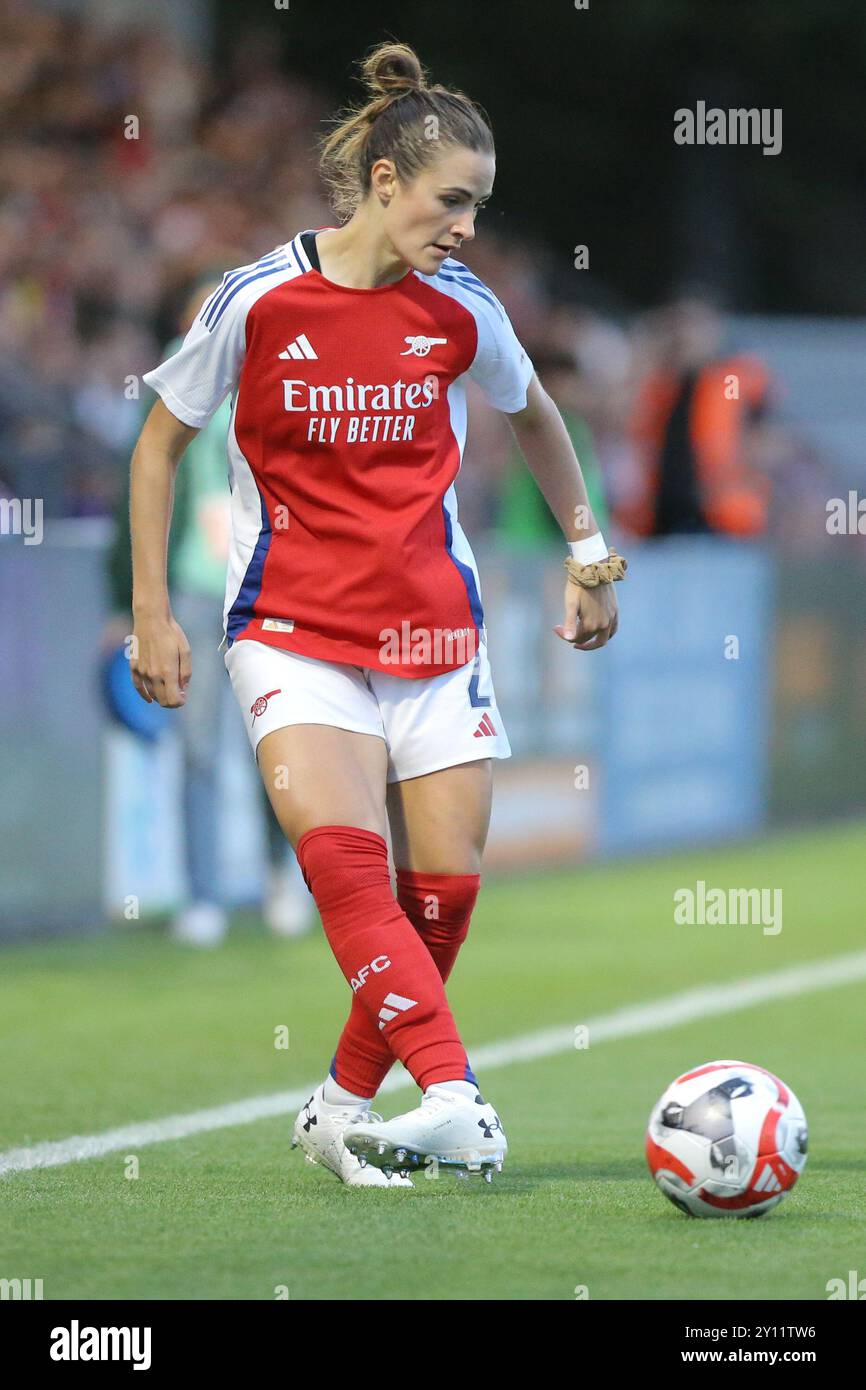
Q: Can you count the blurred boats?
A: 0